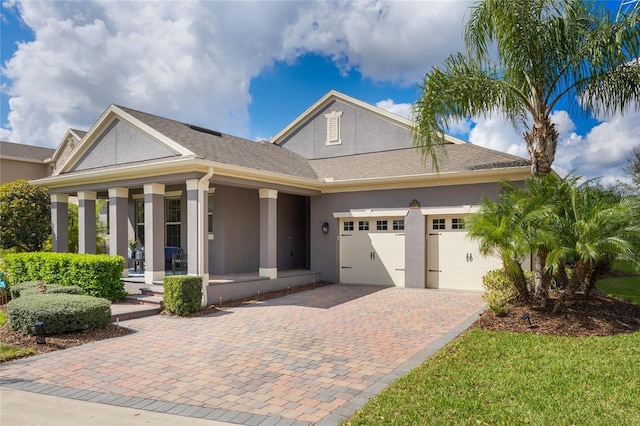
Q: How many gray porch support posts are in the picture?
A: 6